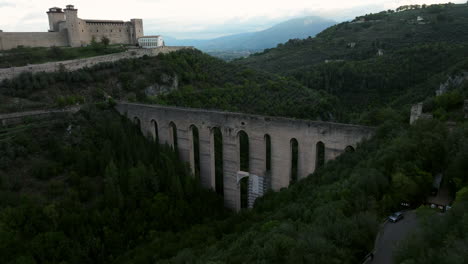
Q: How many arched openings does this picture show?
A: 10